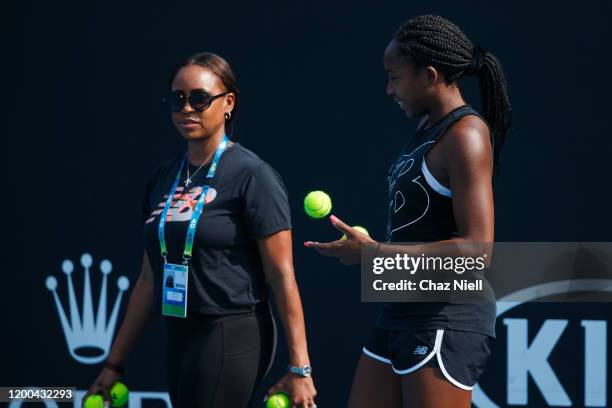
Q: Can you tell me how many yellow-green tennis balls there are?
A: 5